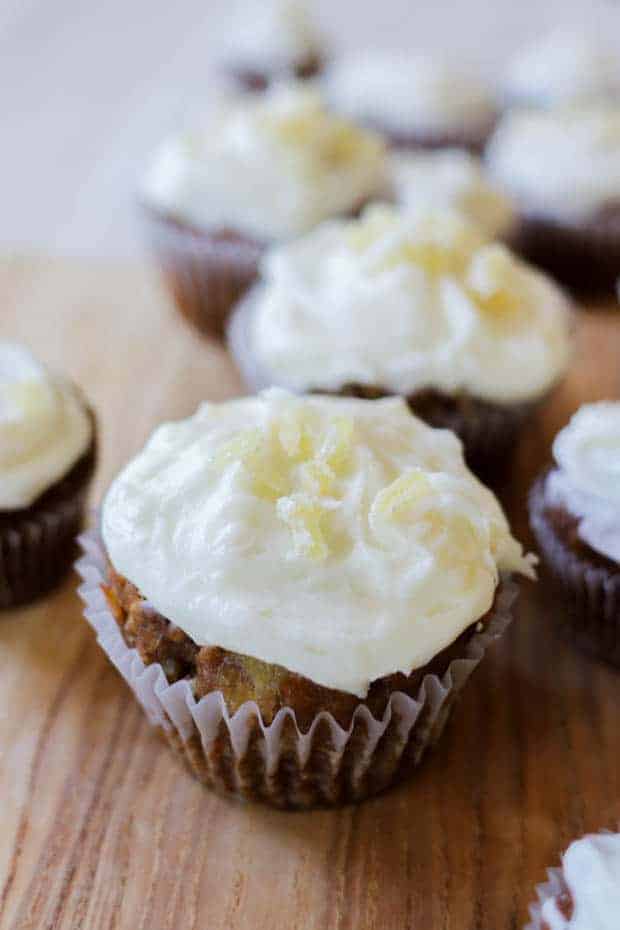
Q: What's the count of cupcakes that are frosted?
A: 11